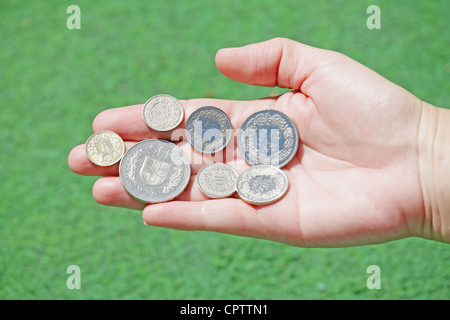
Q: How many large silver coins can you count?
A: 2